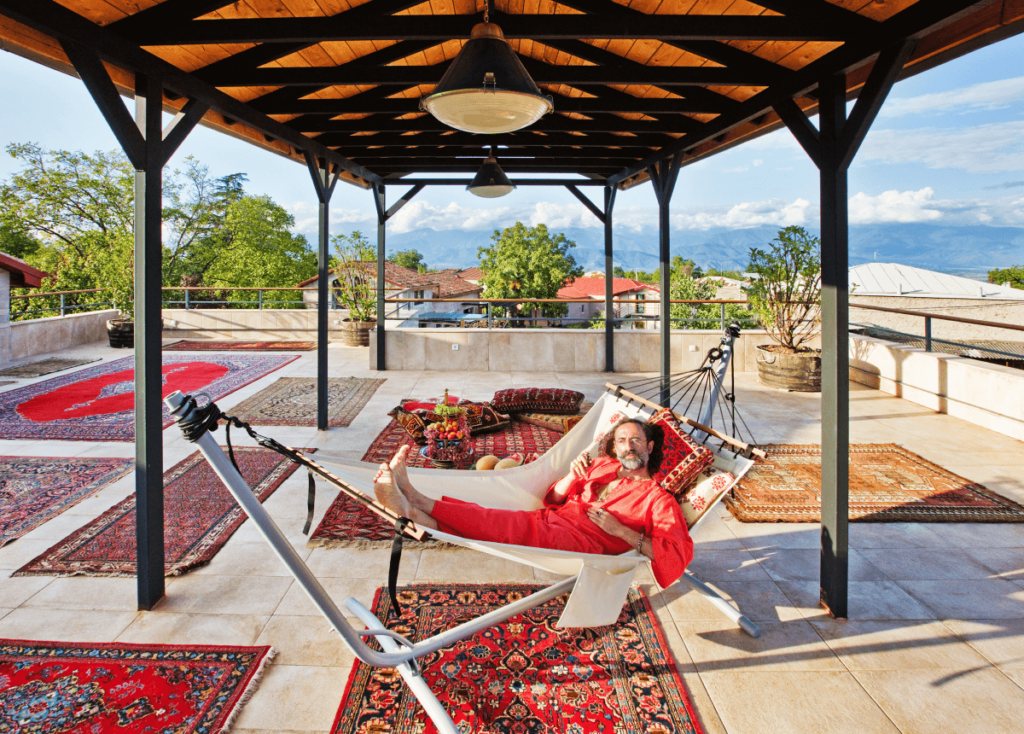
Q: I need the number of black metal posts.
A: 6